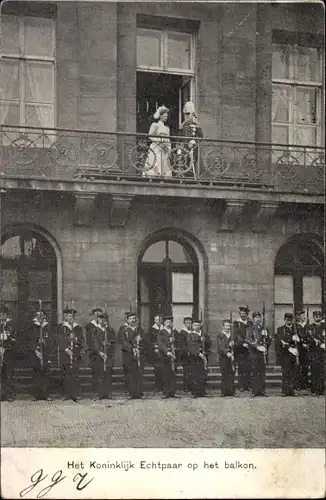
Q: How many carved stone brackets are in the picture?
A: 4